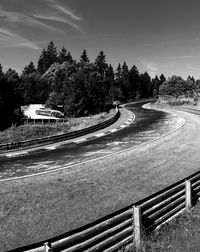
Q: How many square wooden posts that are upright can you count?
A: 3